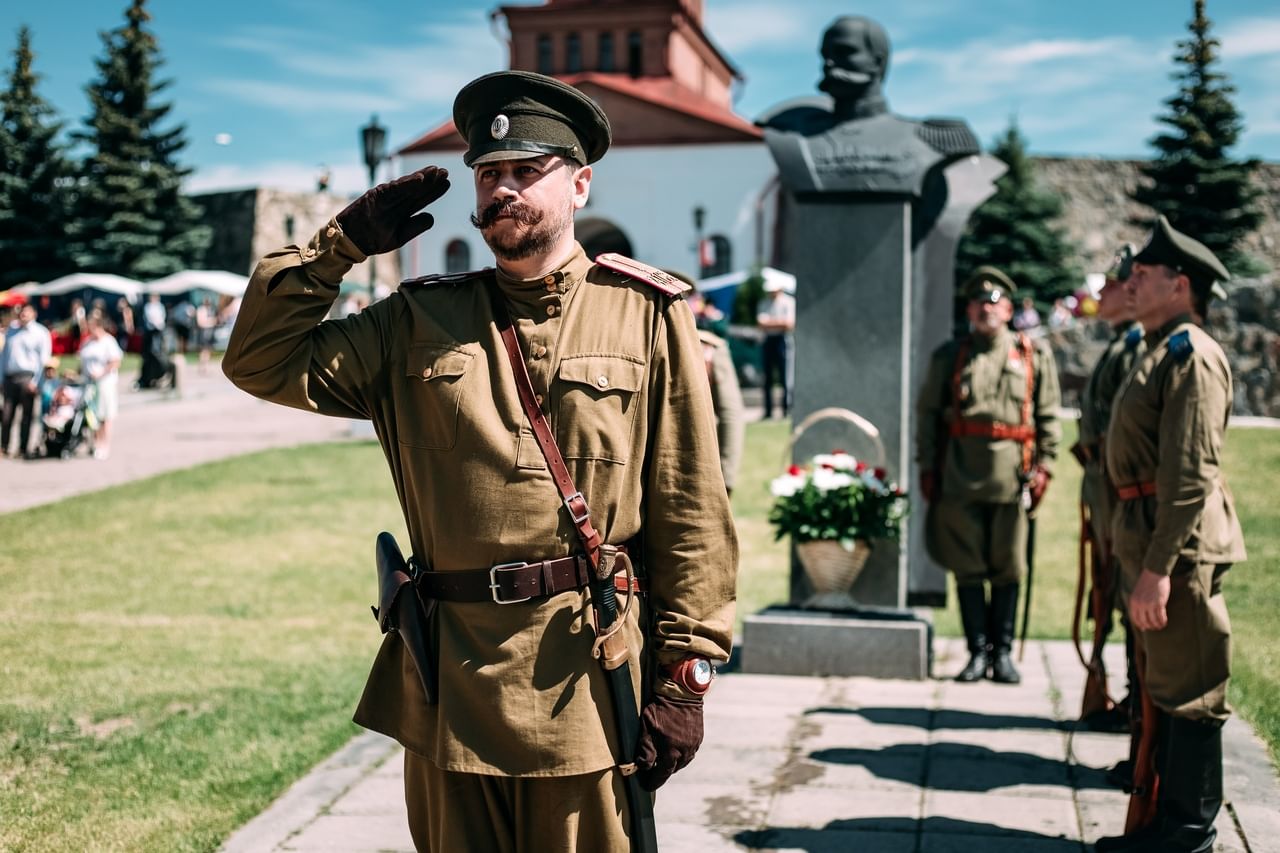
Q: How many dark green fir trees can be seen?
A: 4